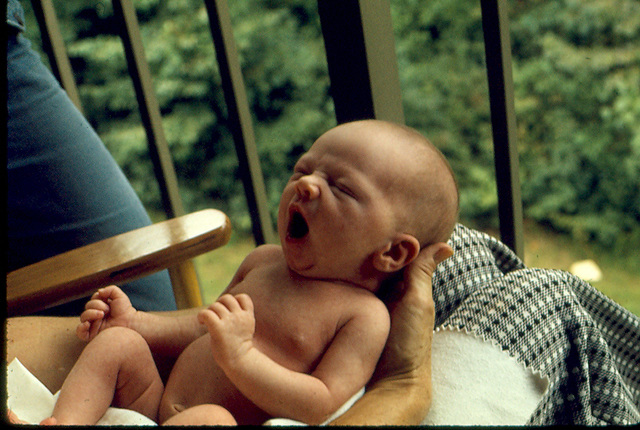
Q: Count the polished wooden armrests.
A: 1